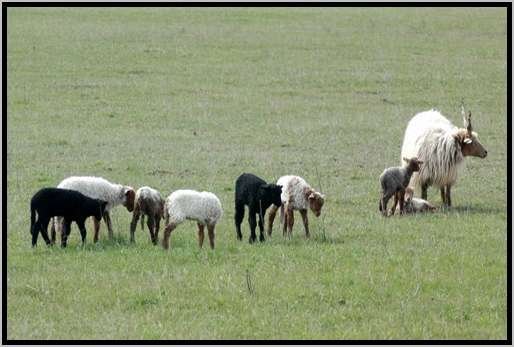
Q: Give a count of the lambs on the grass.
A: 8